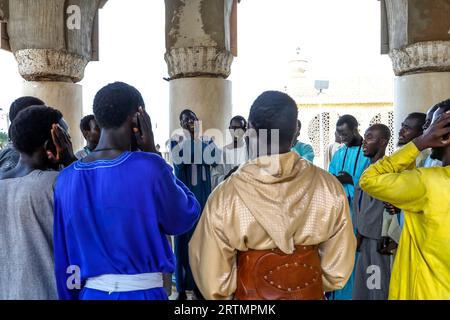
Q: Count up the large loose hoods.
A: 1